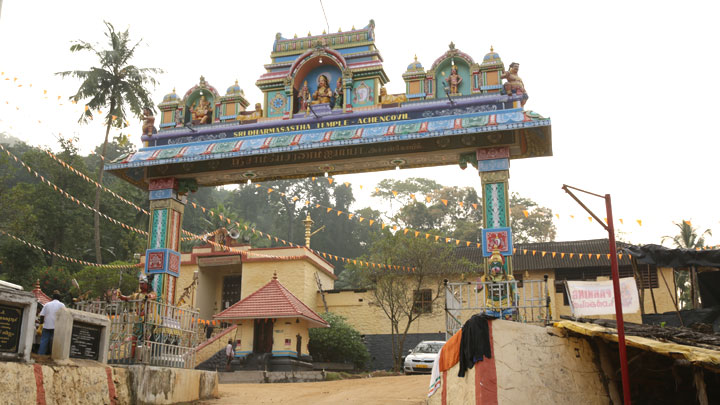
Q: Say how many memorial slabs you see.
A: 2